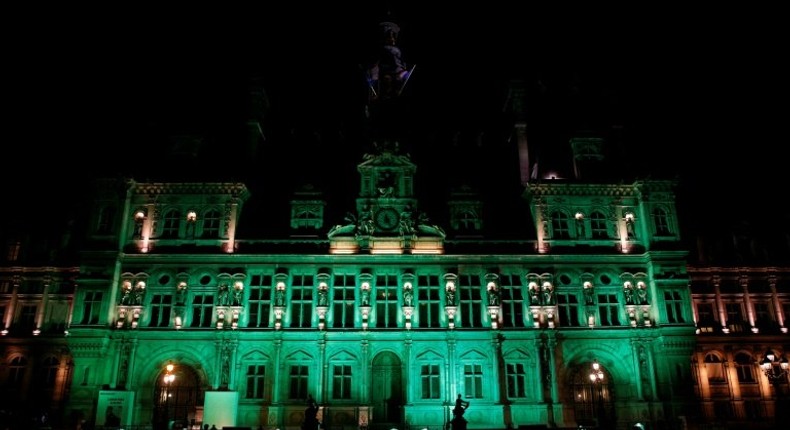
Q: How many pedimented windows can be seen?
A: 6